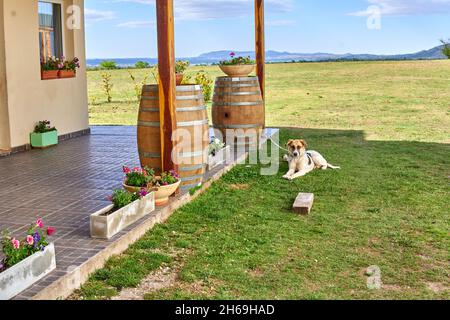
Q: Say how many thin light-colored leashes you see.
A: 1